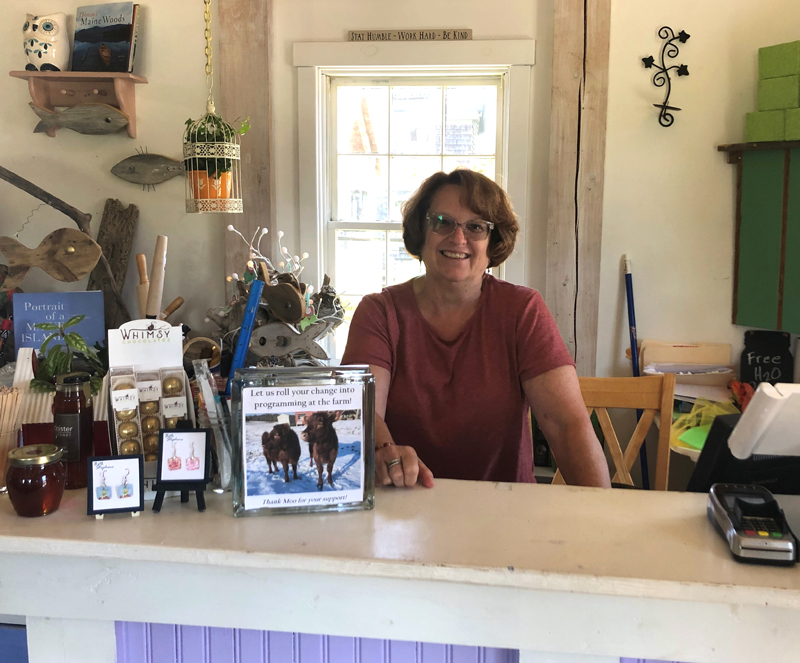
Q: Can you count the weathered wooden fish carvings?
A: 5